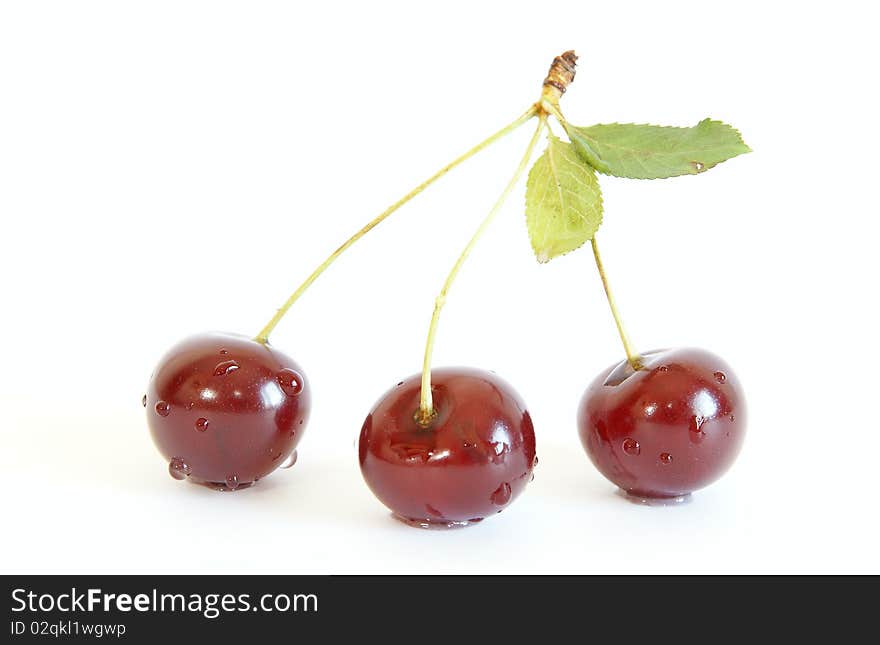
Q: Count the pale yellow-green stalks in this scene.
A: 3